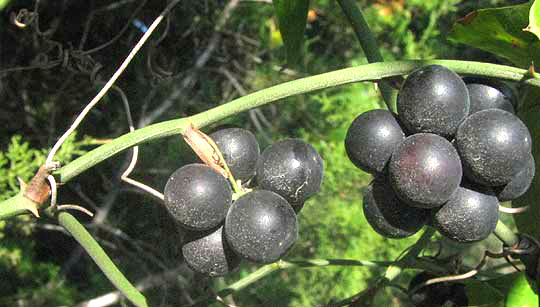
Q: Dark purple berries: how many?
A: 13